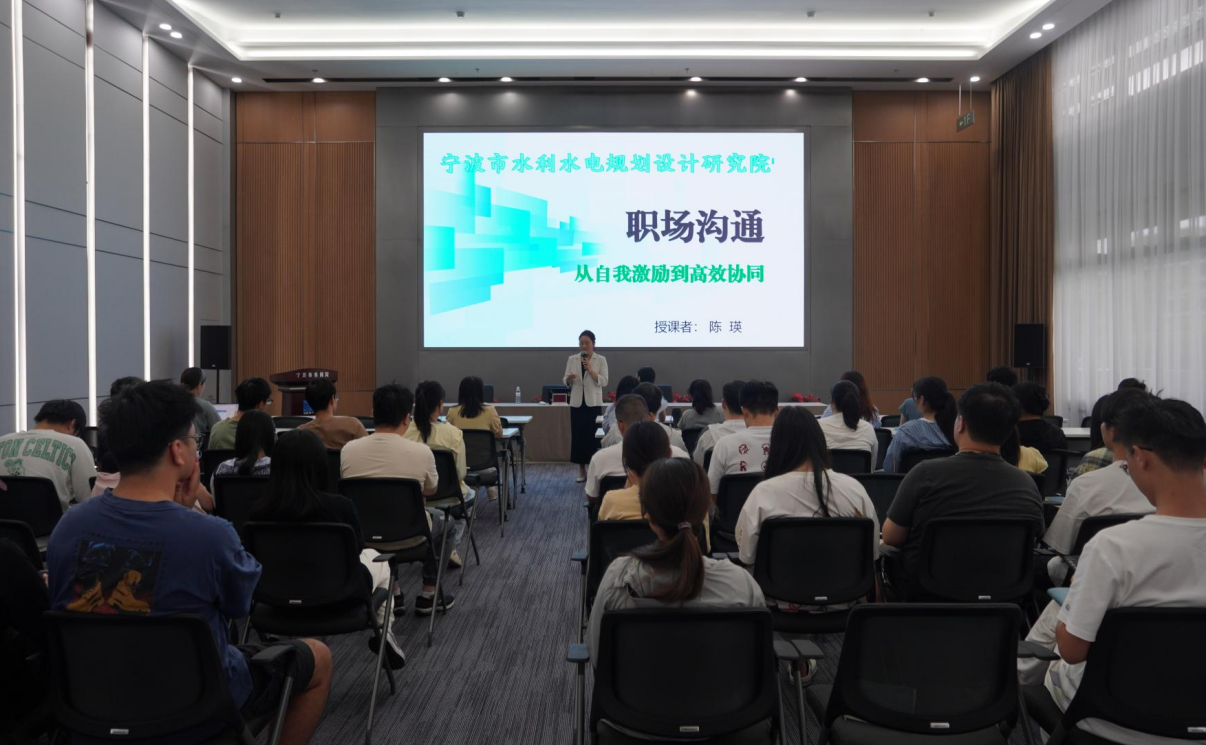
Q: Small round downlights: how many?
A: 12